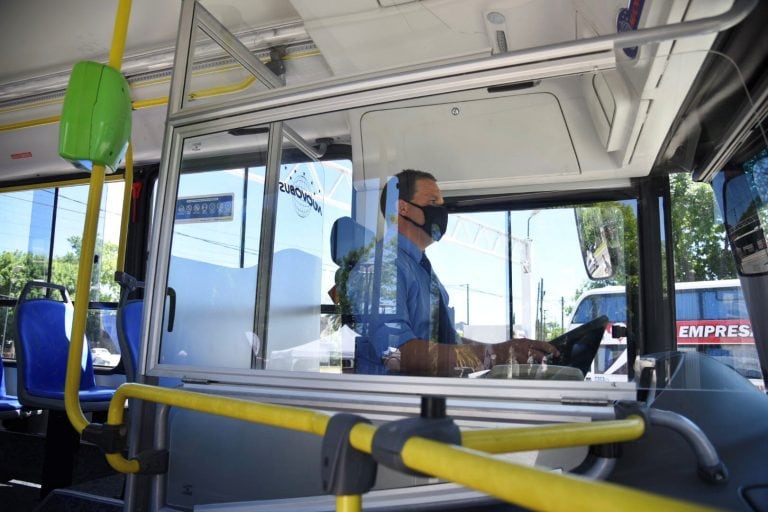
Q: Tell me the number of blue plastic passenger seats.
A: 3